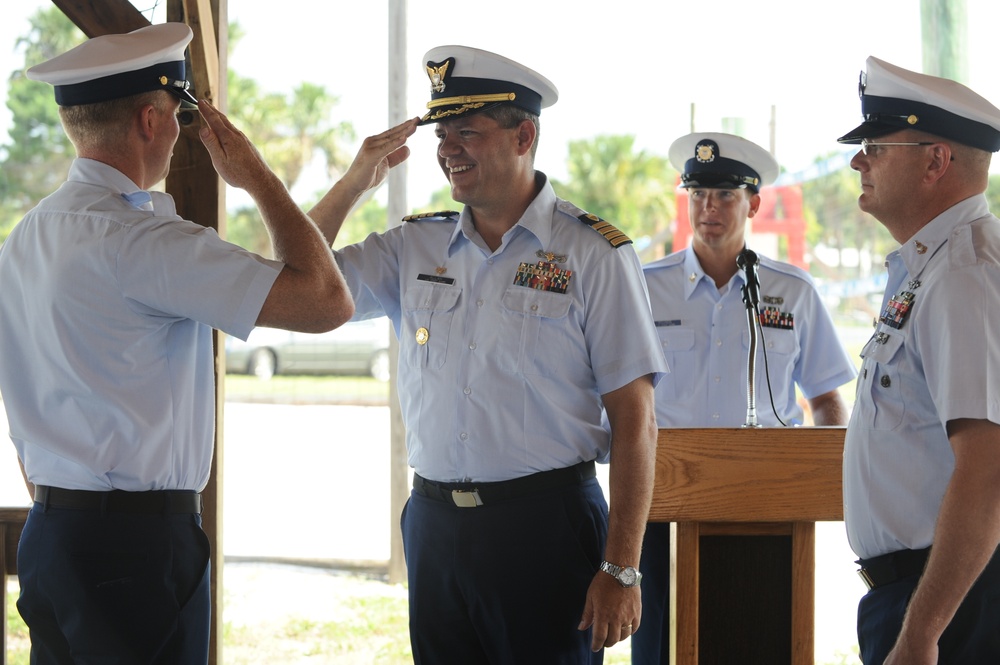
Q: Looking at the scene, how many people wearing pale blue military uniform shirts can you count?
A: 4